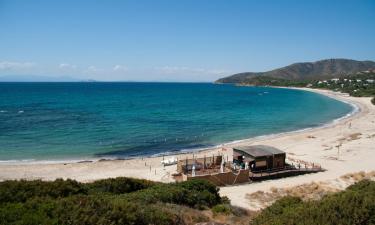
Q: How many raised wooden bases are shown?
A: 1